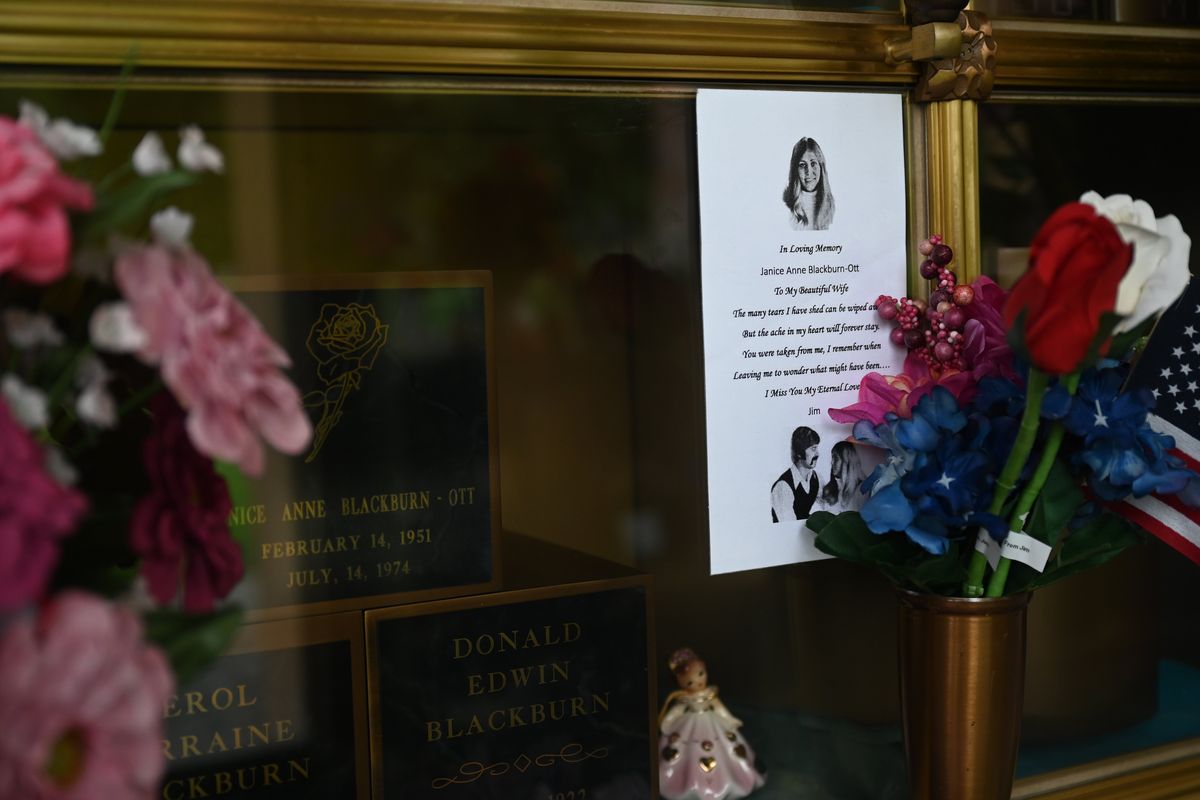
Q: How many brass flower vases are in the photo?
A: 1